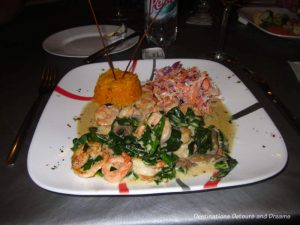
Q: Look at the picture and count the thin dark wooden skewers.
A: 2